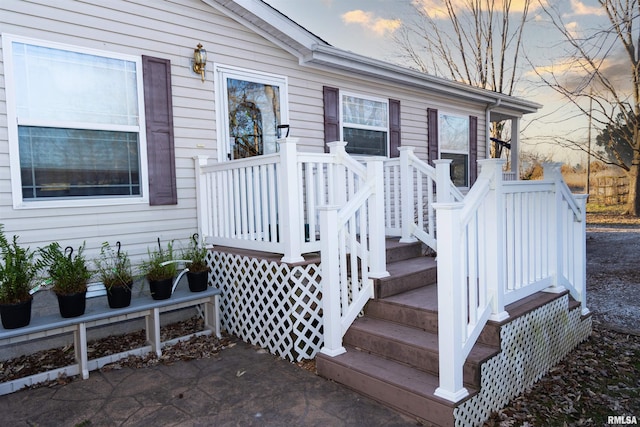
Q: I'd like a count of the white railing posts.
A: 11